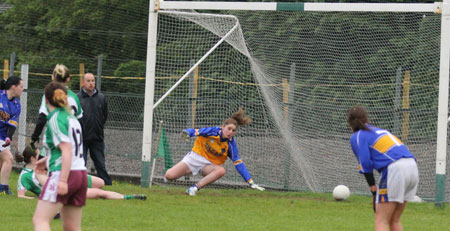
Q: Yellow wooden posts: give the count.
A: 5